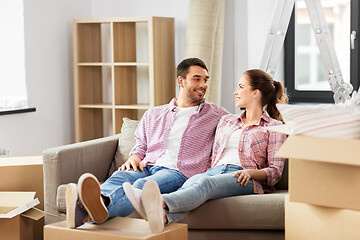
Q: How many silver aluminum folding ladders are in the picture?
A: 1